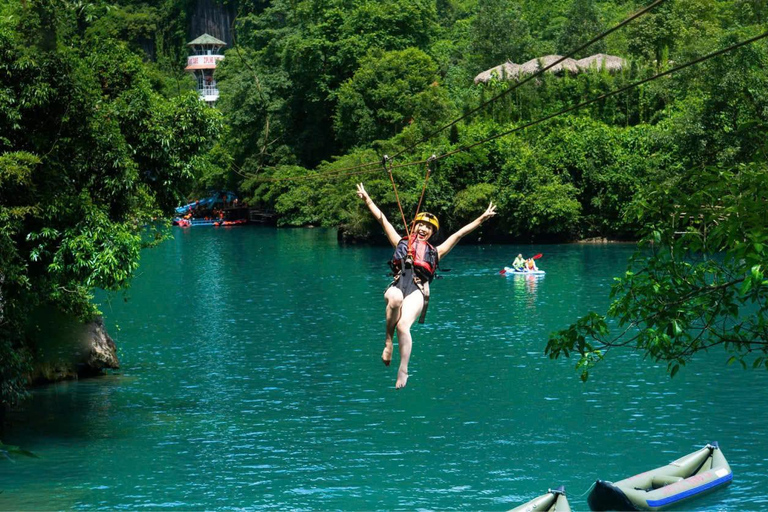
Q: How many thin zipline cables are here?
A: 2